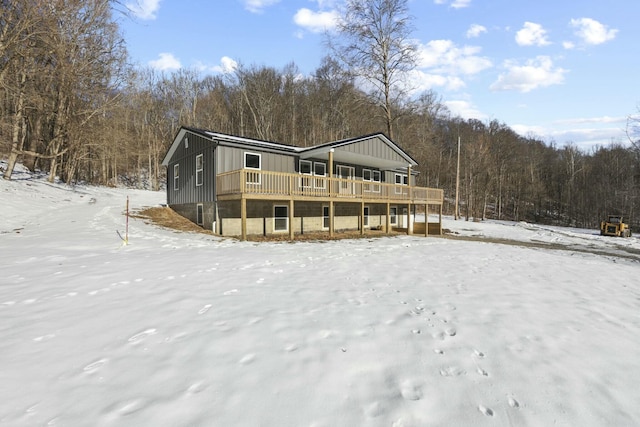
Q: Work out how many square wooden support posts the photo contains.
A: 8